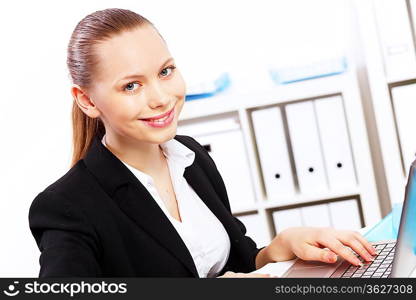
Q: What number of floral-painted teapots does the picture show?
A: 0